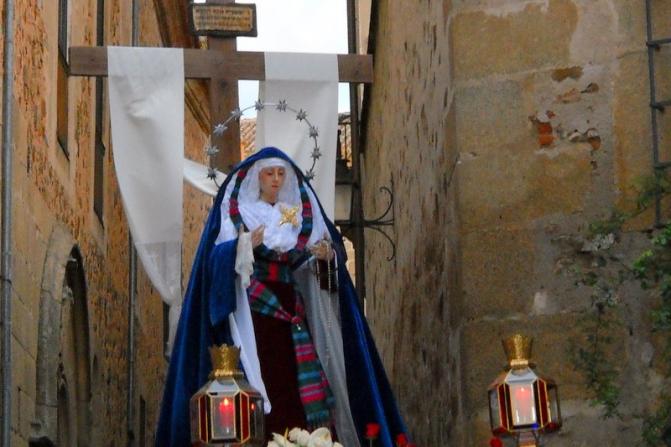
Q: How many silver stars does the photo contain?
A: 10